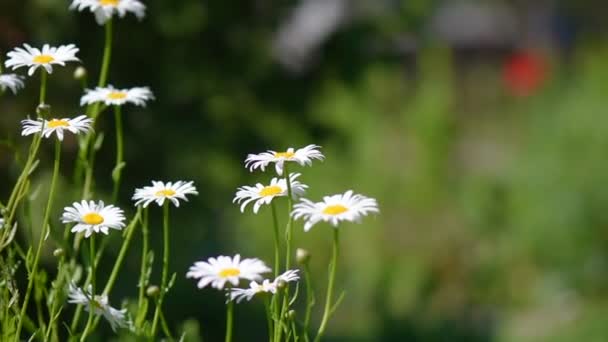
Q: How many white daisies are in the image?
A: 13